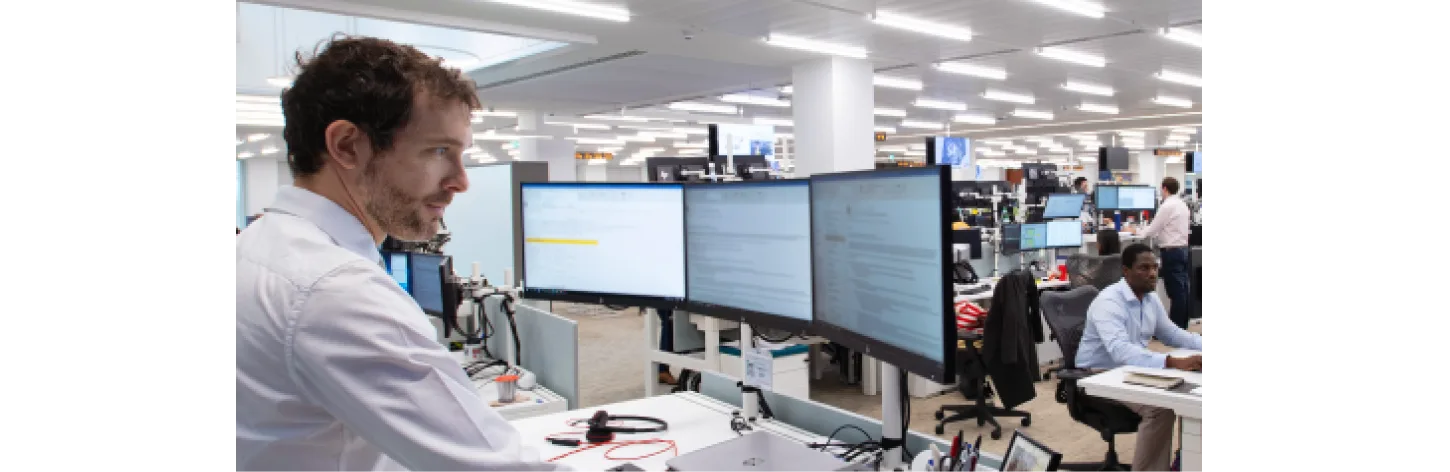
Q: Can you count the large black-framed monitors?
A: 3